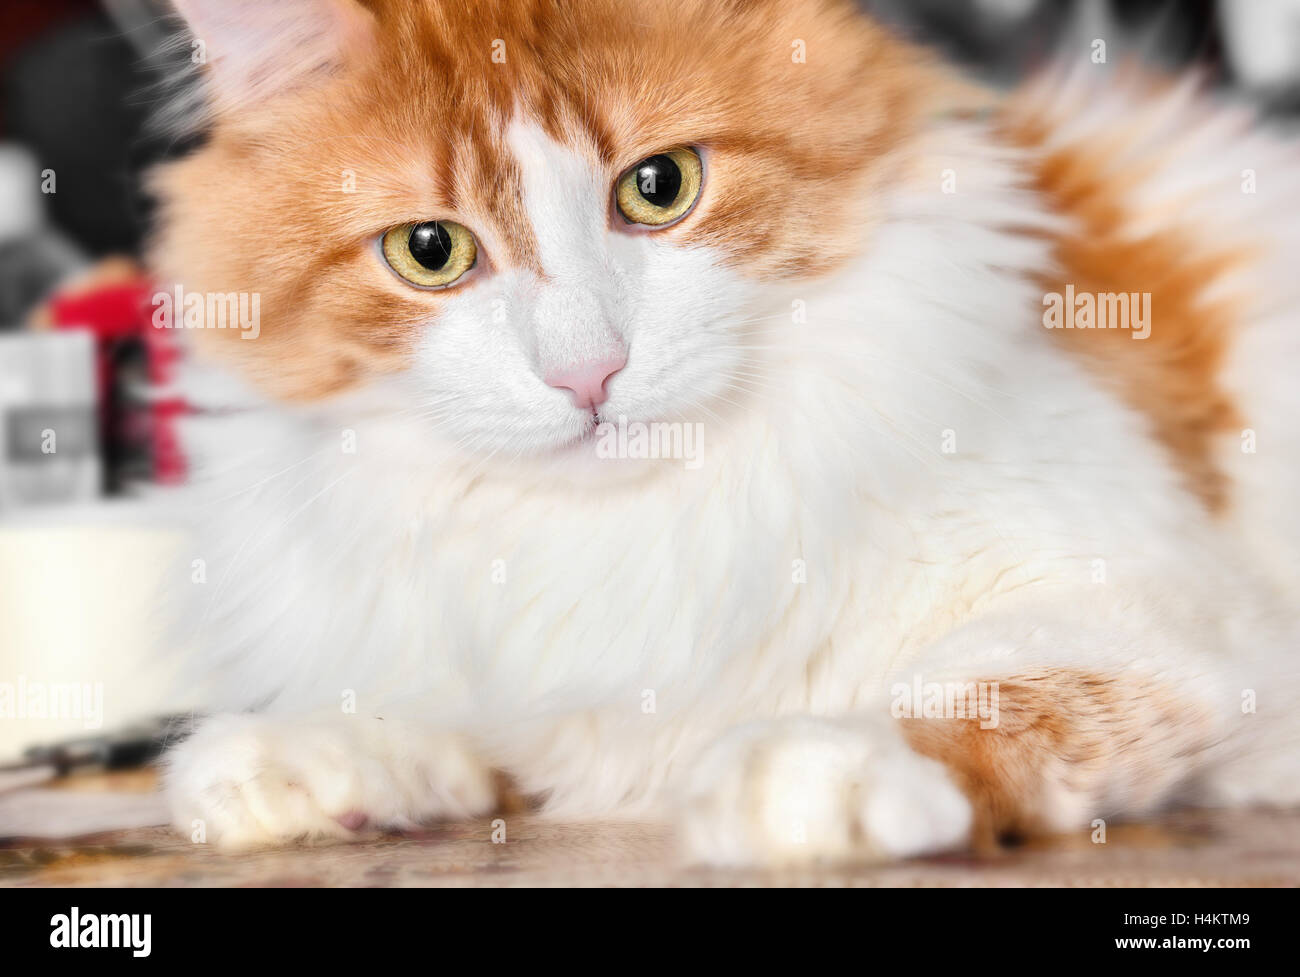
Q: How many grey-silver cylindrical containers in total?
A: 1